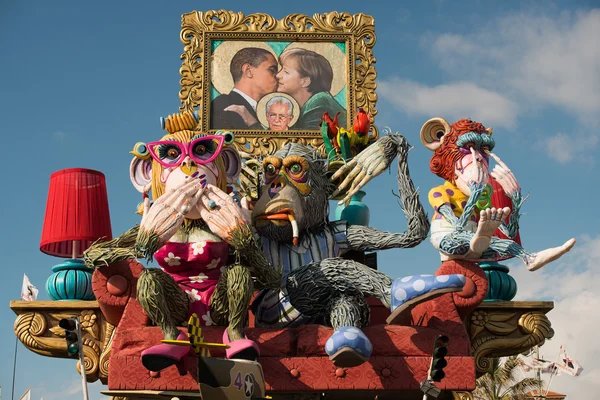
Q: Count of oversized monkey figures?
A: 3